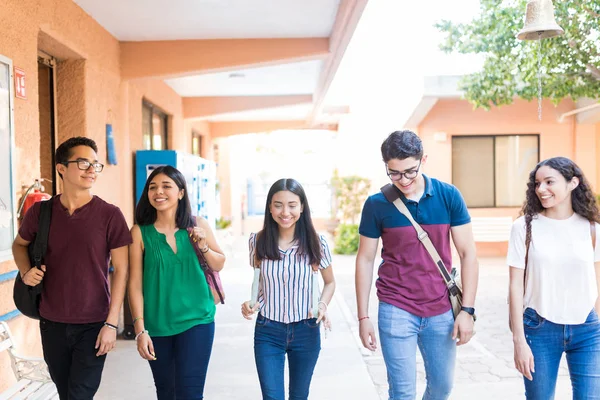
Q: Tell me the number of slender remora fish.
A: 0